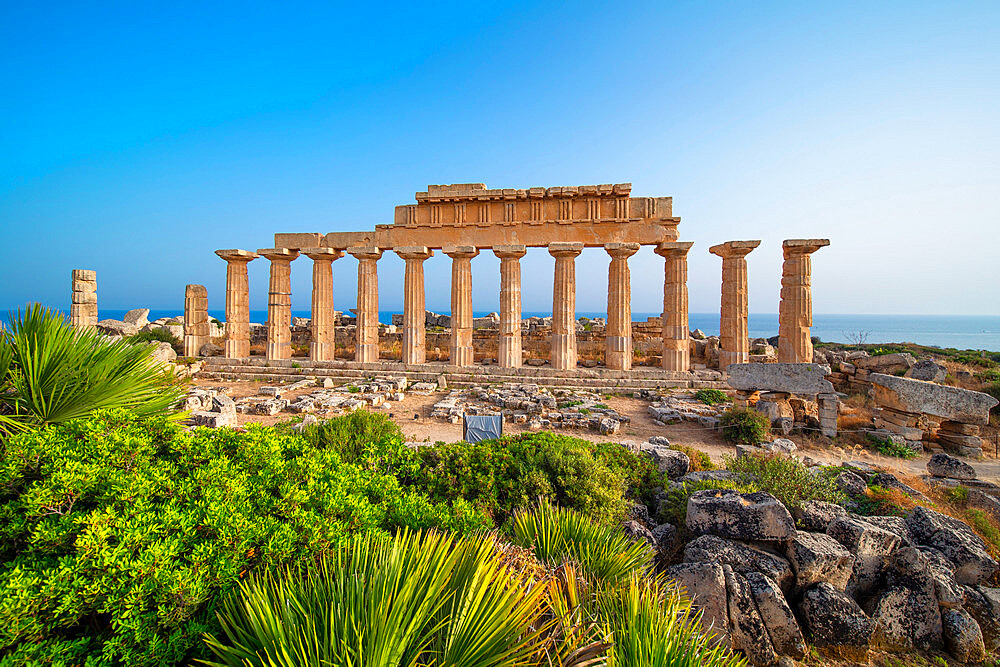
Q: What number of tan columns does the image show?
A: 14